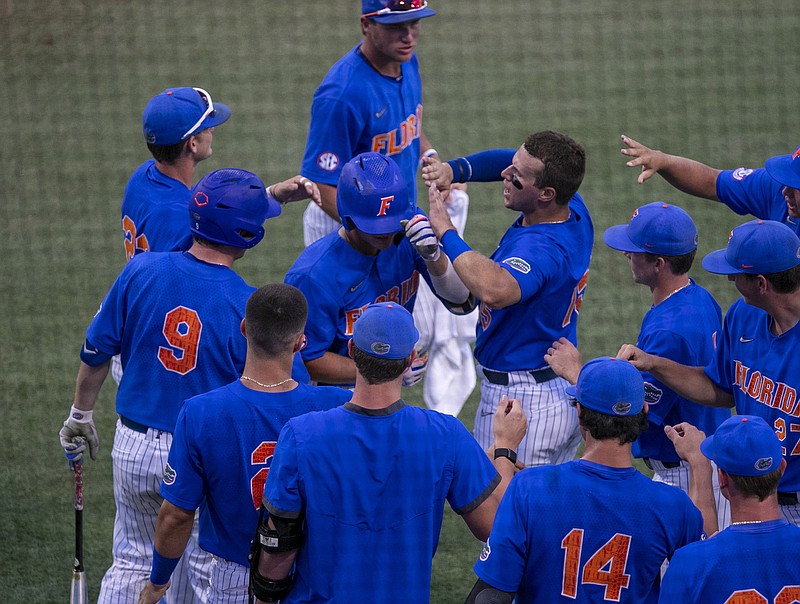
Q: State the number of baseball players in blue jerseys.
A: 12